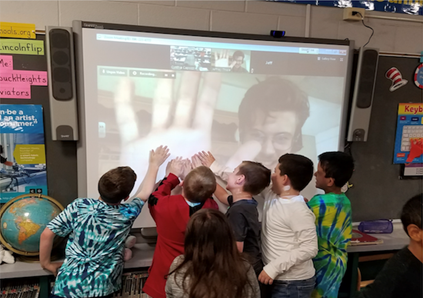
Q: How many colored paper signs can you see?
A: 5